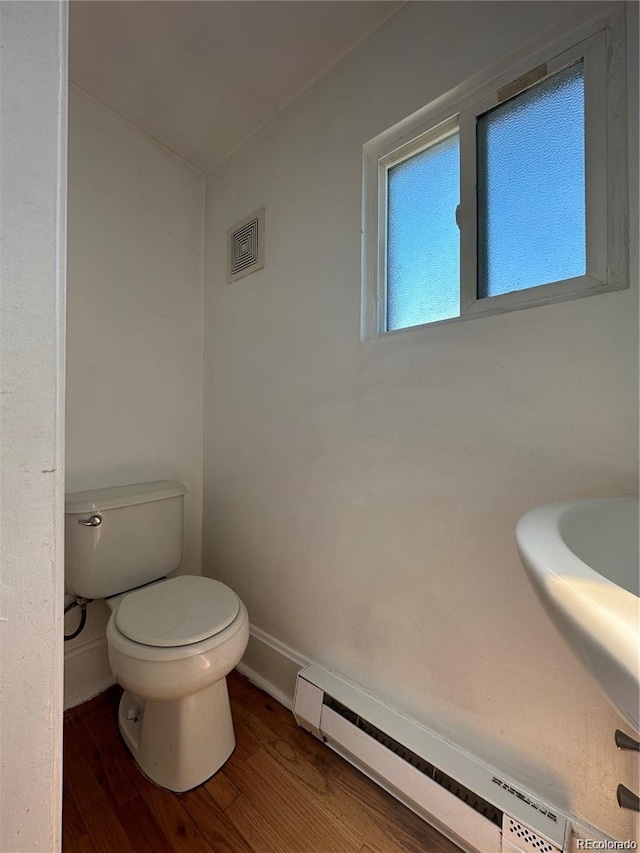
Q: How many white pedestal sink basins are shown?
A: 1